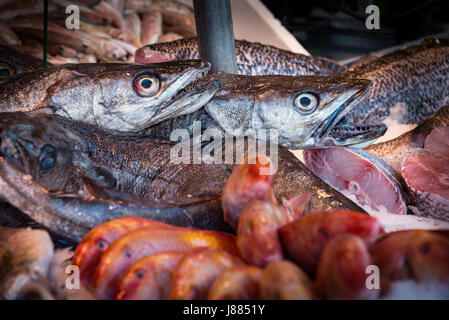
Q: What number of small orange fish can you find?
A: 11